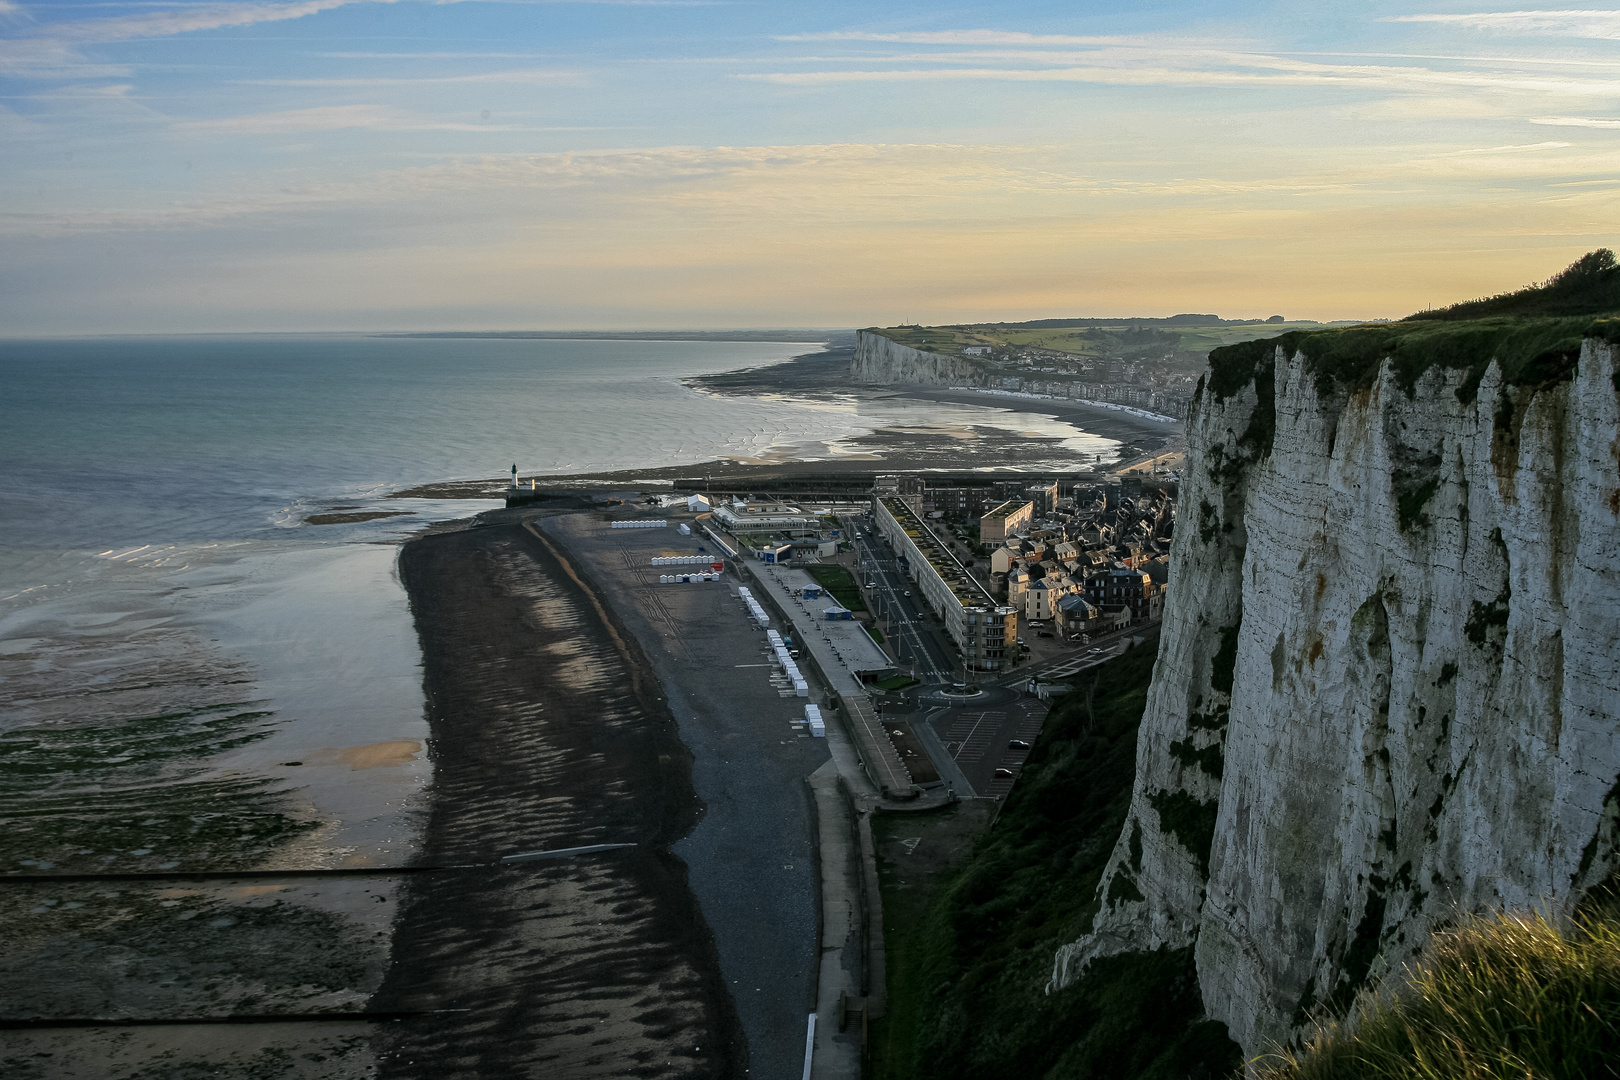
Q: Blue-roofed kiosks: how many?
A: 2